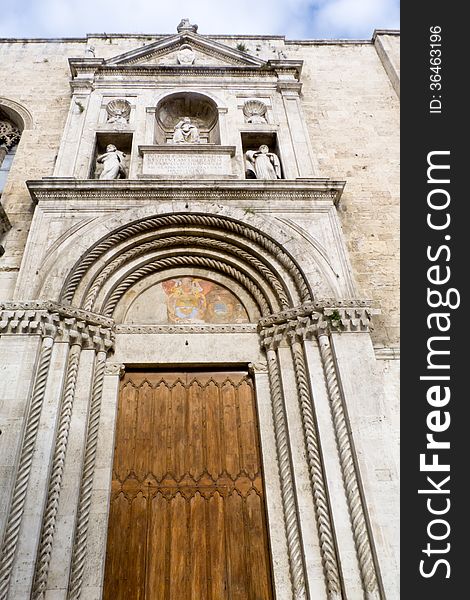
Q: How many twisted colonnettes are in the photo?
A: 6